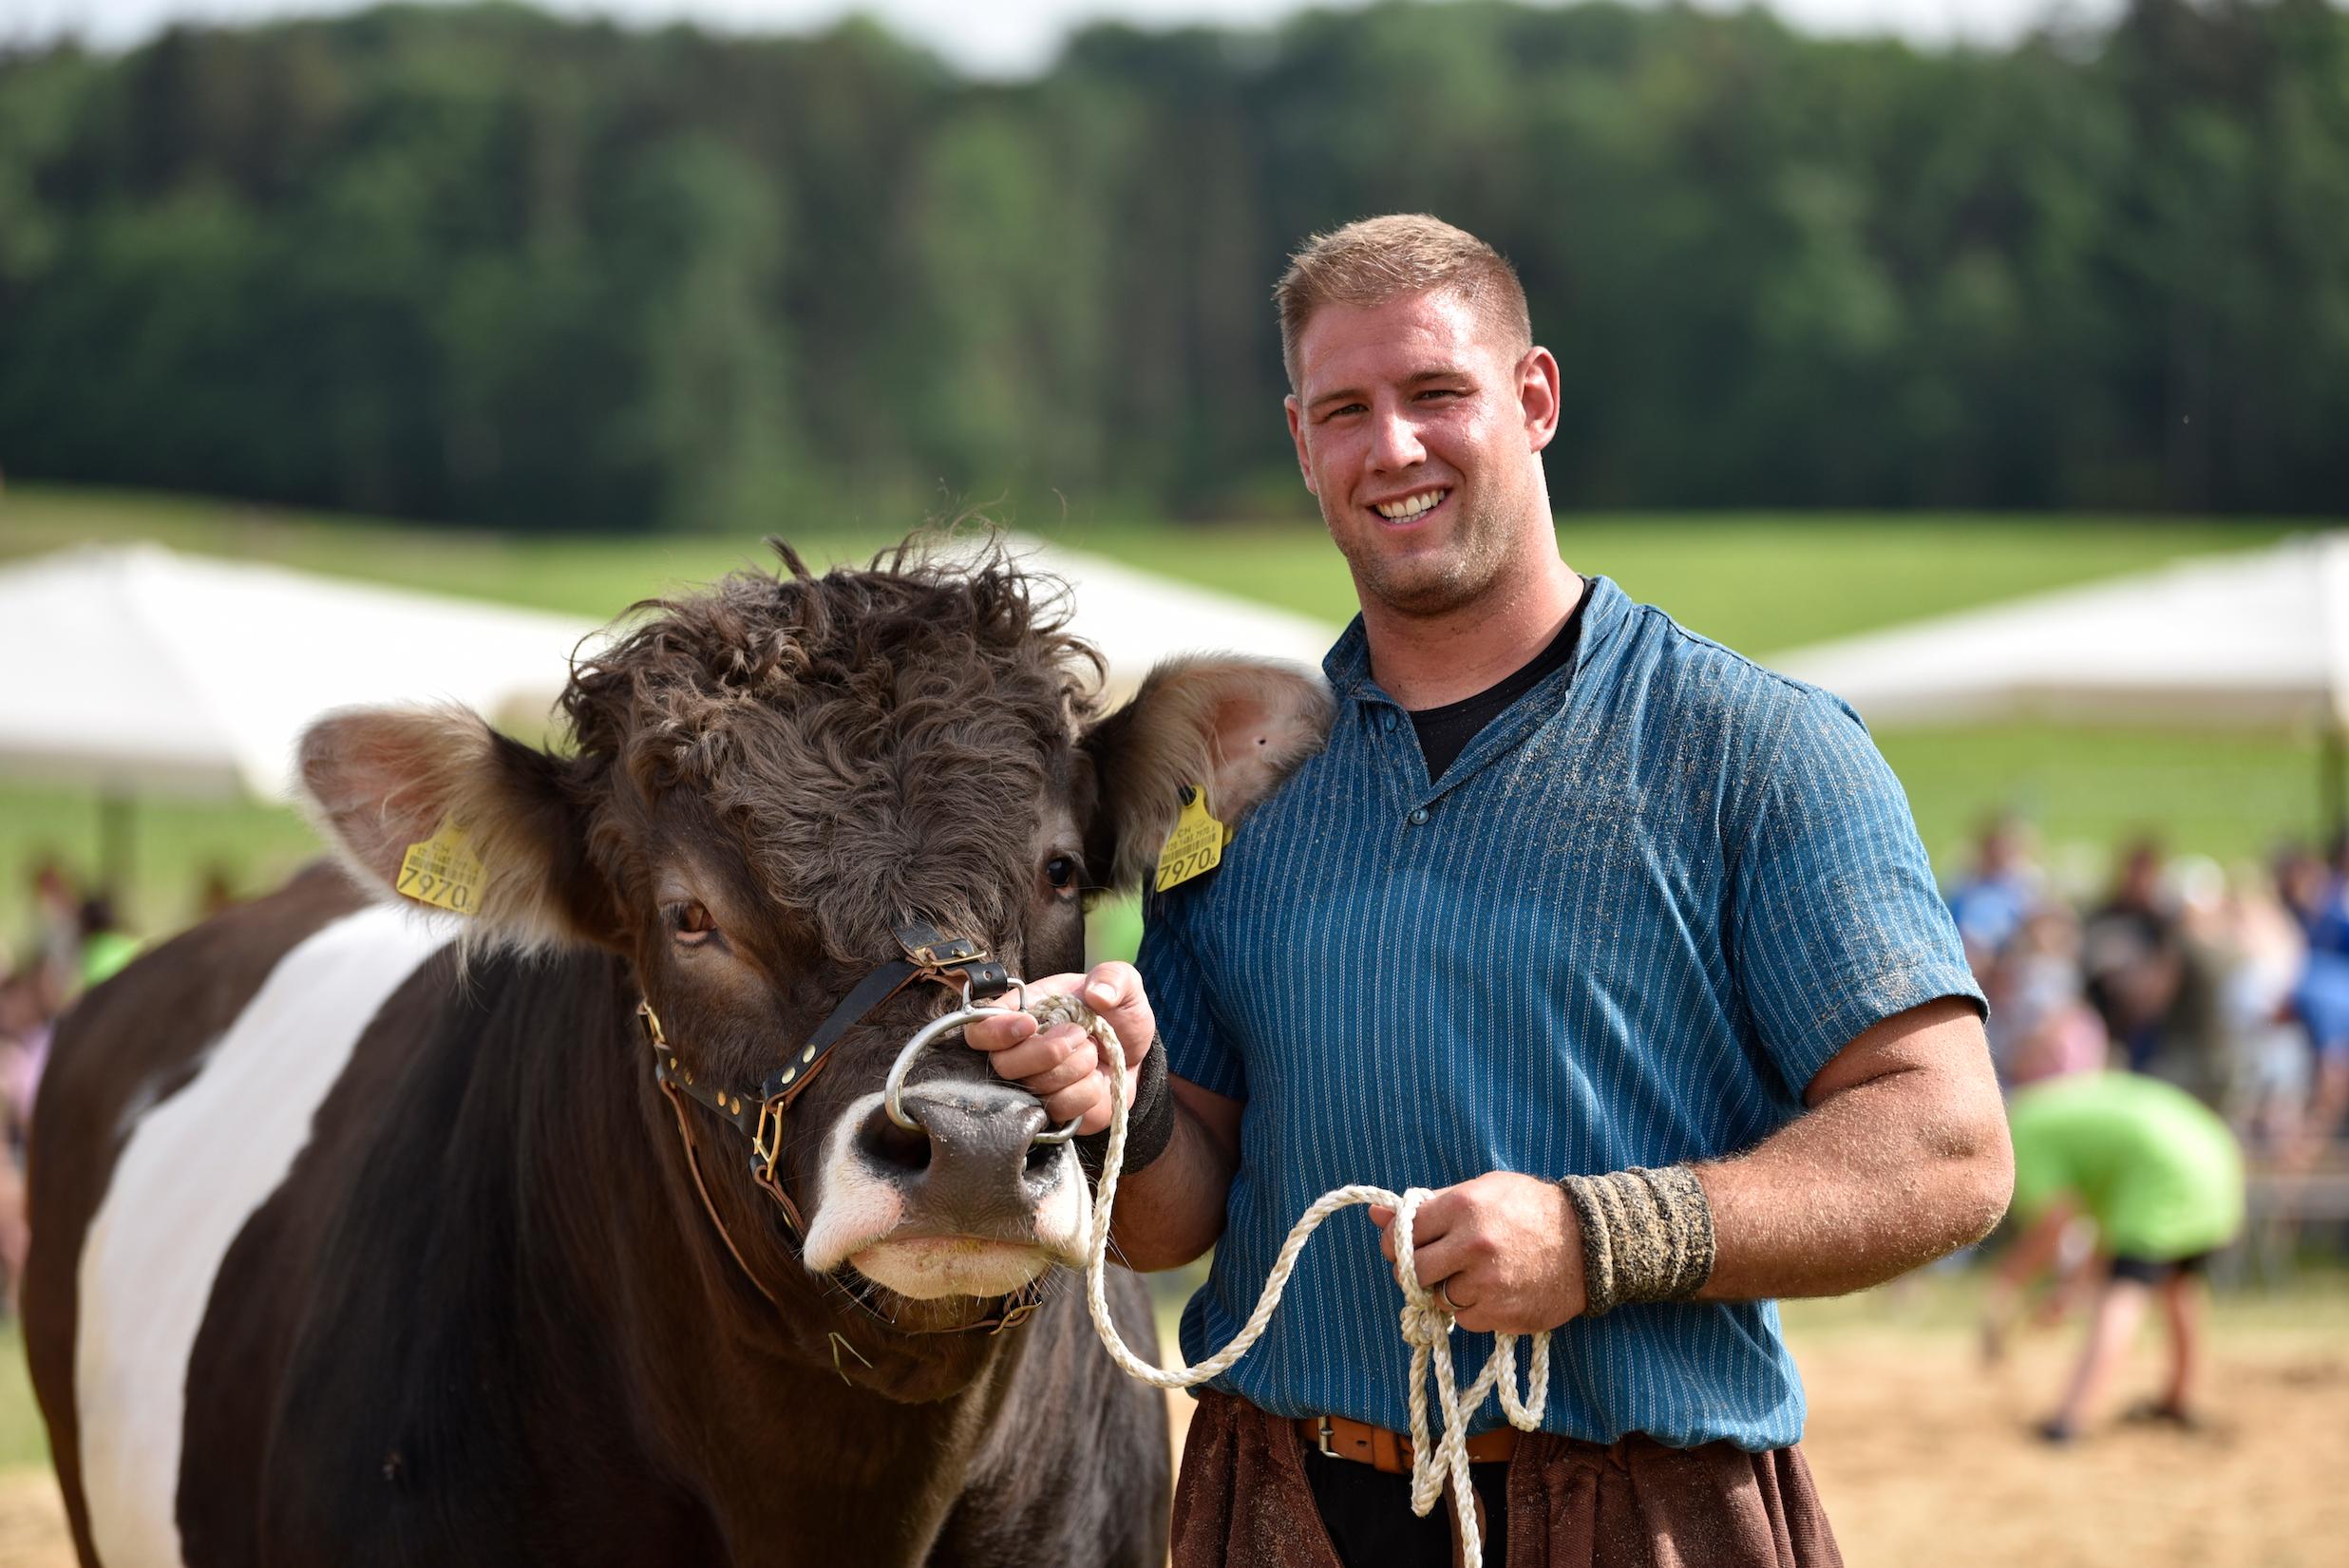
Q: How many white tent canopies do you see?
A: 3